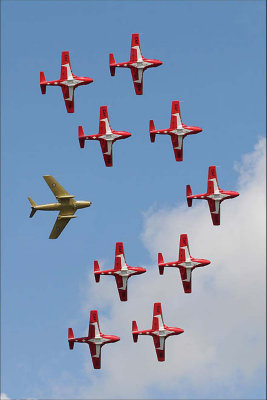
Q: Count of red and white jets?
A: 9